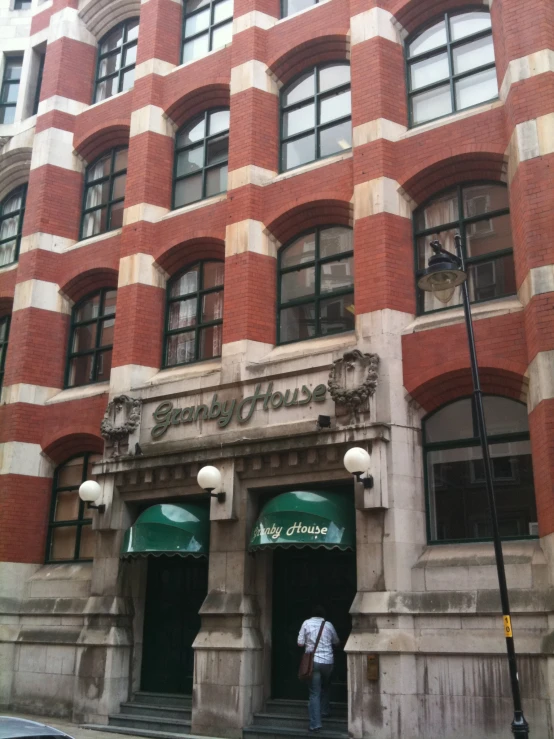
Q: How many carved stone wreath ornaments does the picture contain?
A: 2